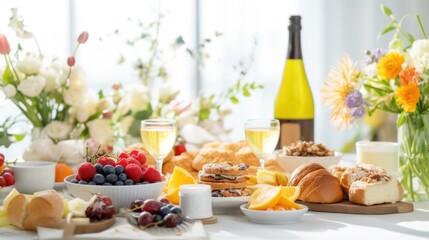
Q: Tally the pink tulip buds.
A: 3